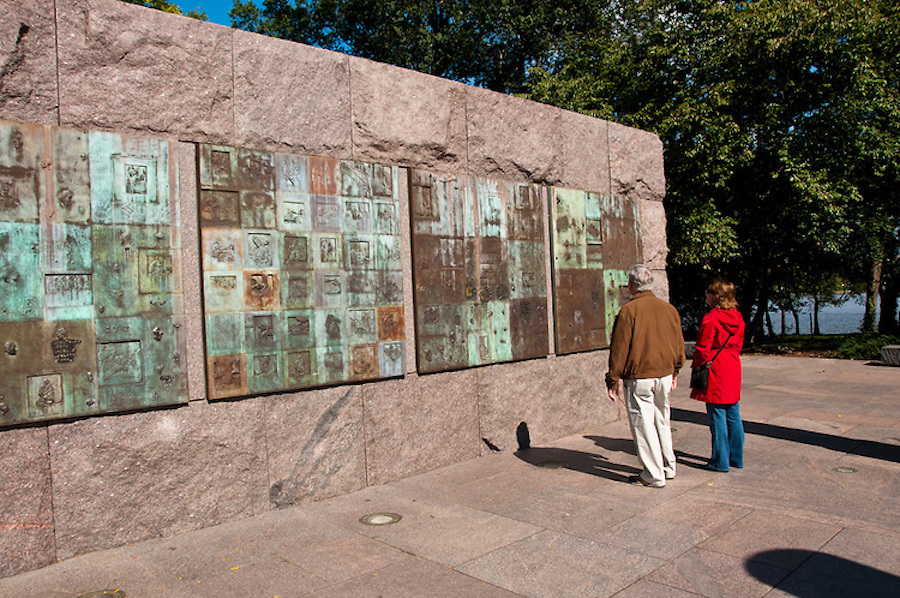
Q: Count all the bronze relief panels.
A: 4